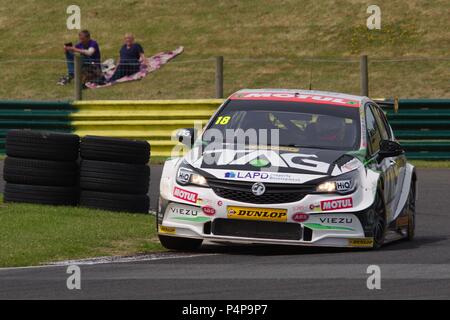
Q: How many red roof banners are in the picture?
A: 1